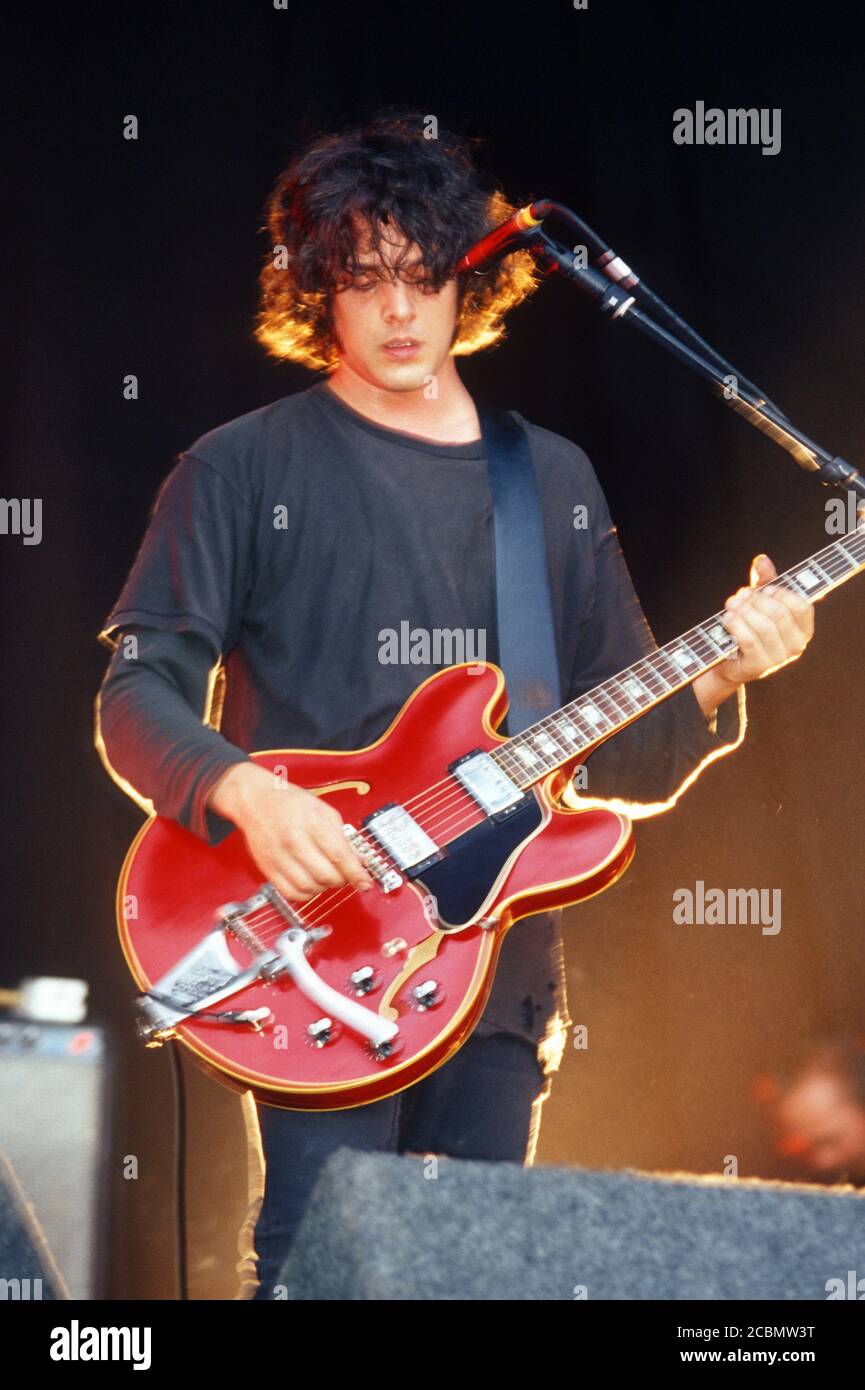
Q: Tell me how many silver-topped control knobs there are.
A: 4